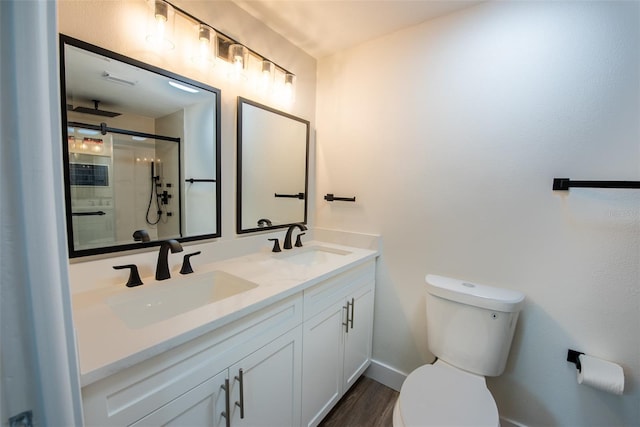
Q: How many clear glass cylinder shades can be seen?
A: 5